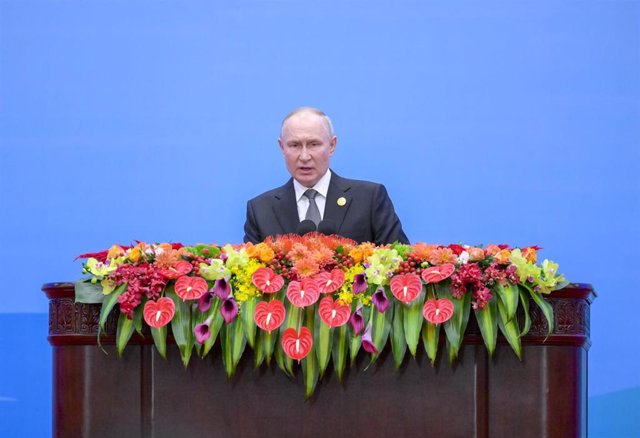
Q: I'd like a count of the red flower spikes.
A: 12